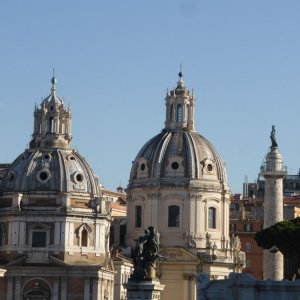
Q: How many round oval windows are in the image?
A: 9